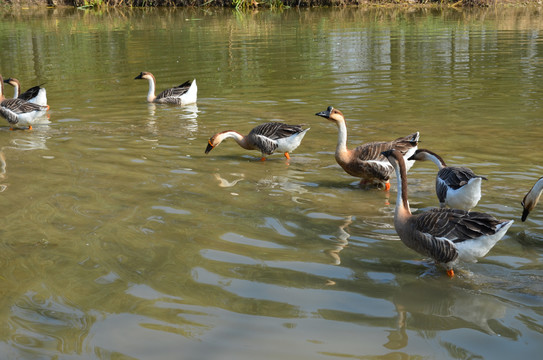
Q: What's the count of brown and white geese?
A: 8